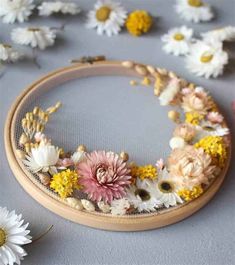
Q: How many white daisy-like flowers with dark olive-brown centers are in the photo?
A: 3